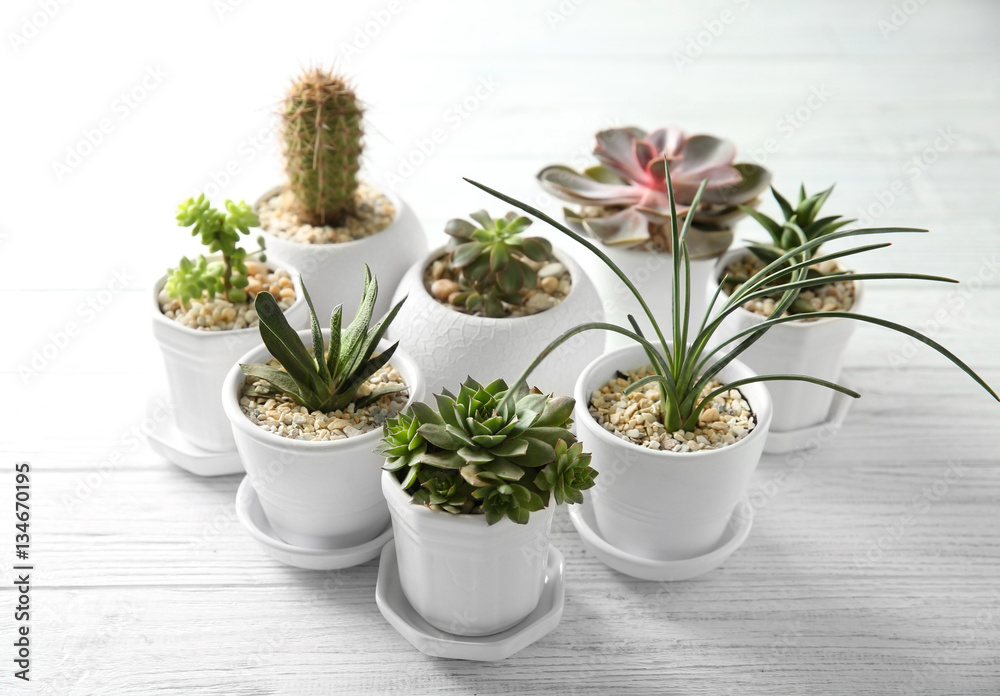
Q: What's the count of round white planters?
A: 5